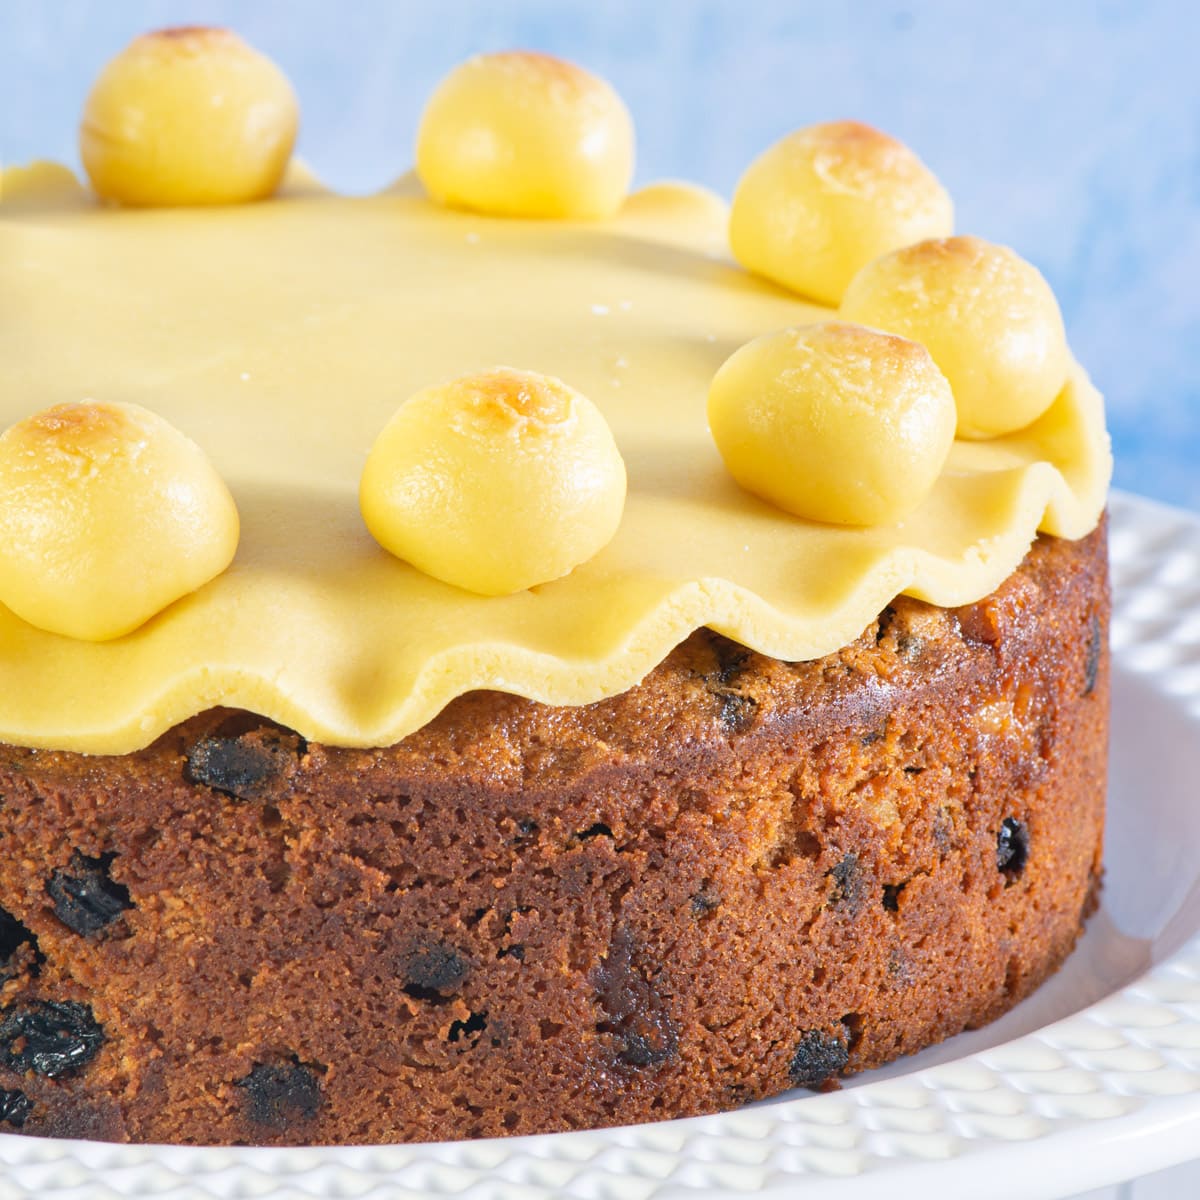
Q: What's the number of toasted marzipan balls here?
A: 7